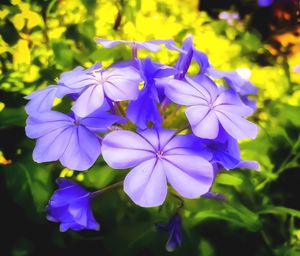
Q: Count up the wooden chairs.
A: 0